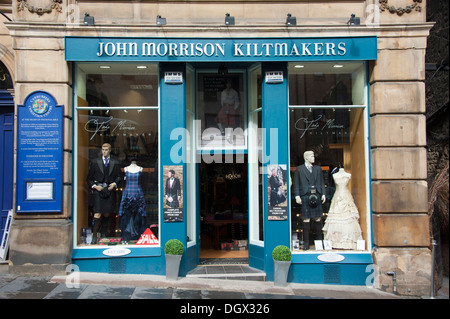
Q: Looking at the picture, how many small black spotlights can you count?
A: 5